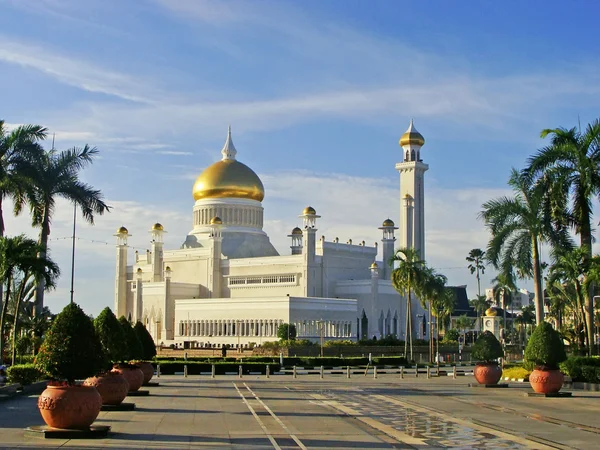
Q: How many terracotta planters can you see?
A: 6